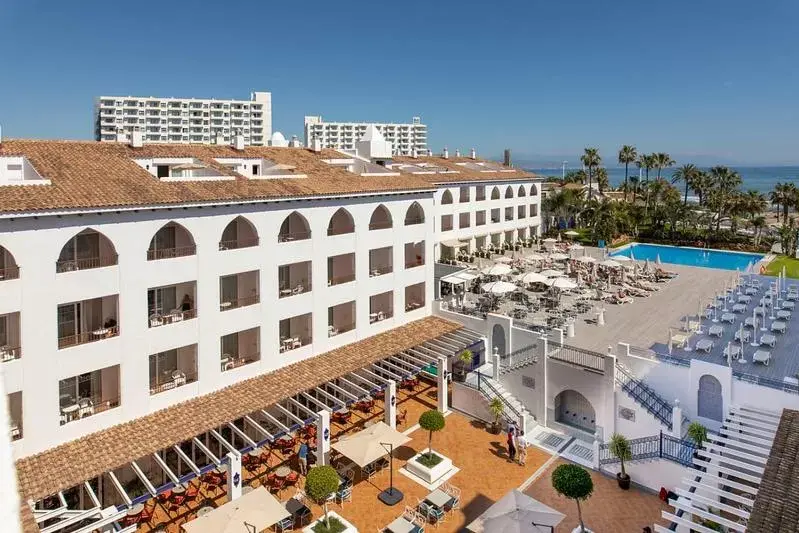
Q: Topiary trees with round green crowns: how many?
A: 3